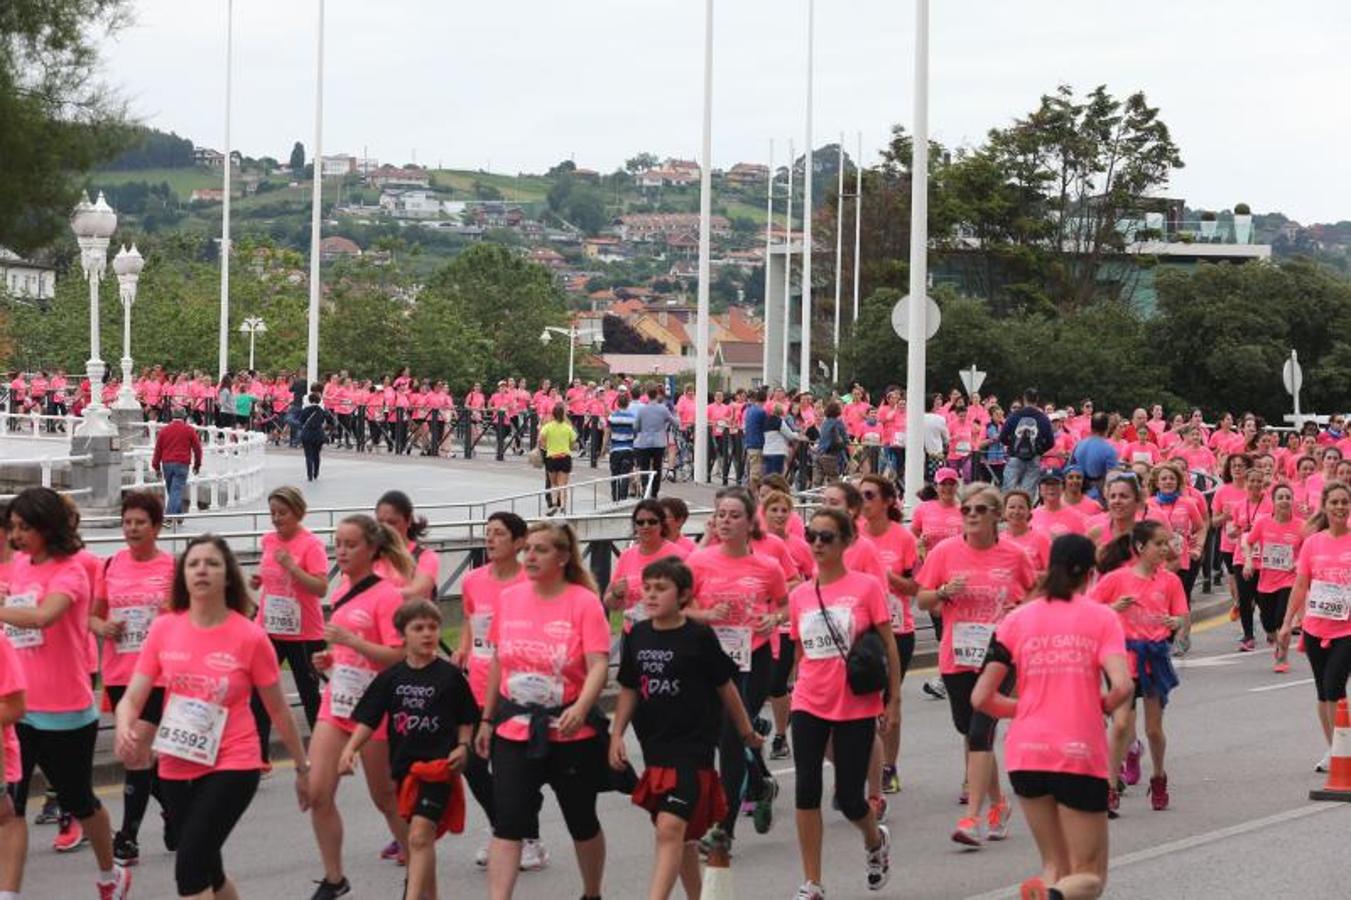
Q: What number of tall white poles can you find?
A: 9